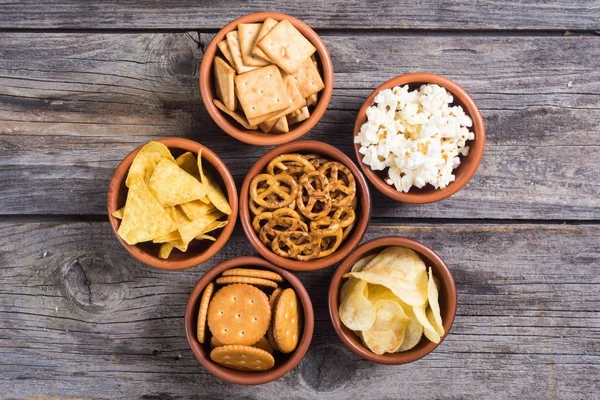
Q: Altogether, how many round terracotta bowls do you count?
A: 6